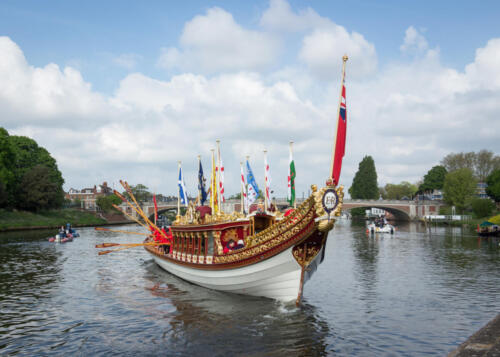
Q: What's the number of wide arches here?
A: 2